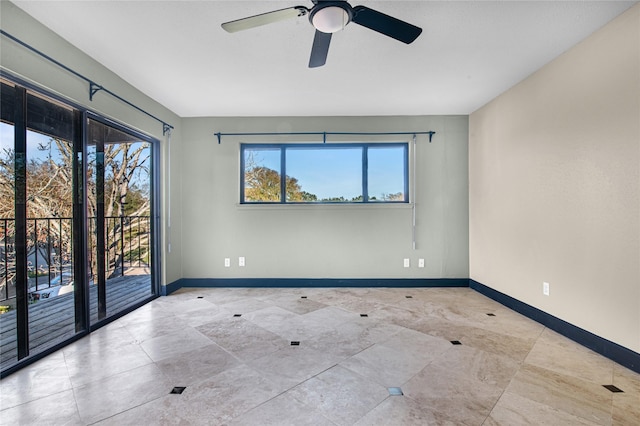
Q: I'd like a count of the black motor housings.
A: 1